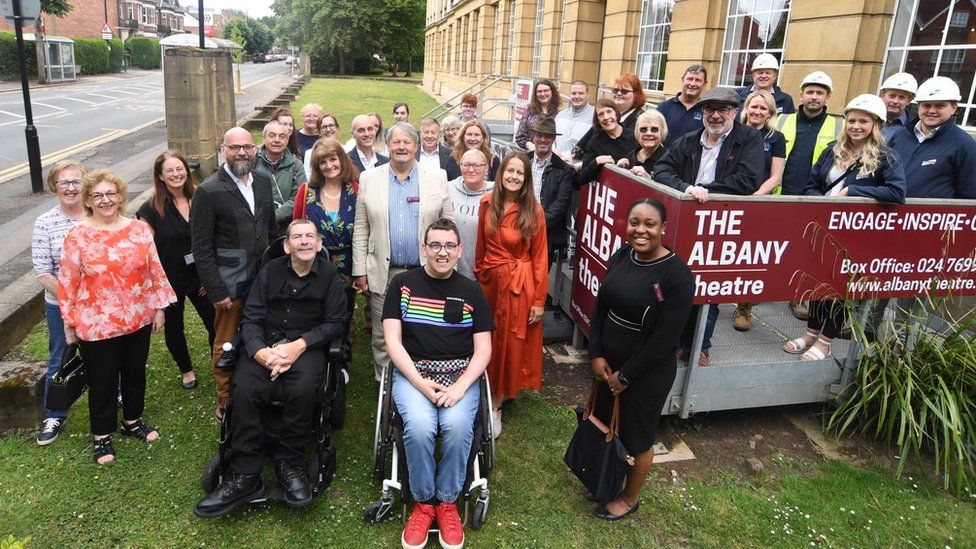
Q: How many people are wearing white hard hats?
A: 5